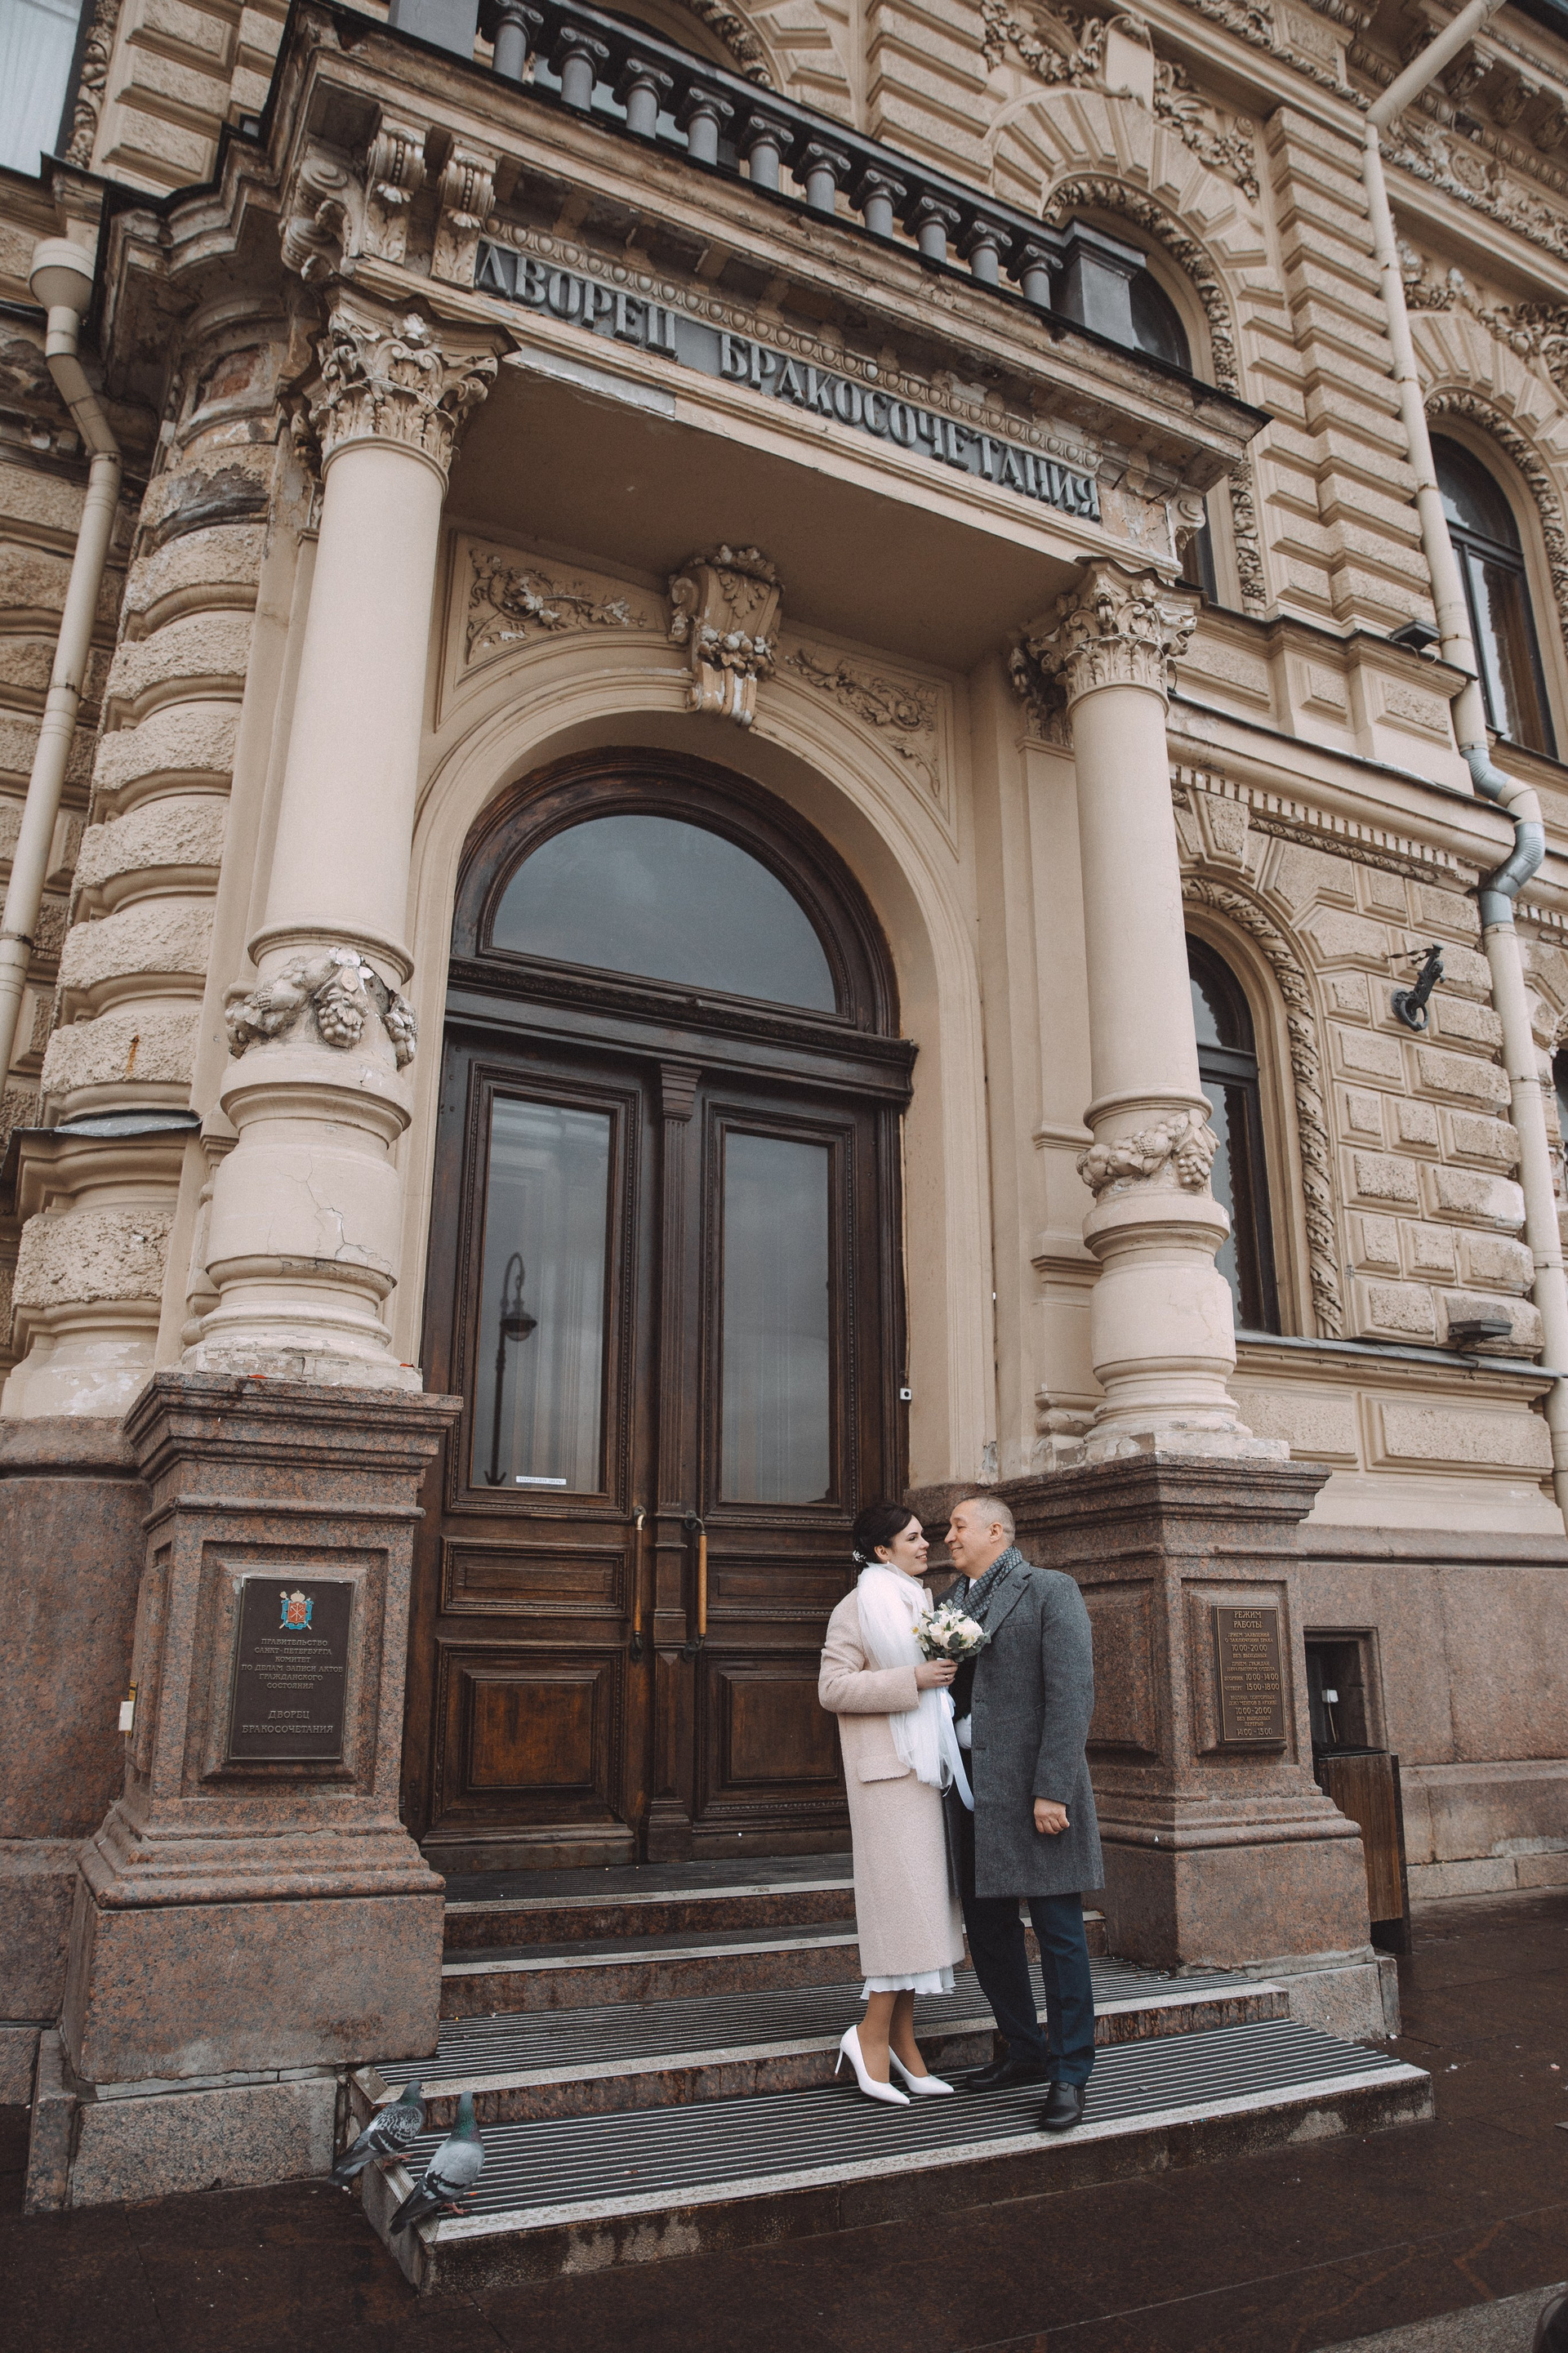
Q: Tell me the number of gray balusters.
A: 10